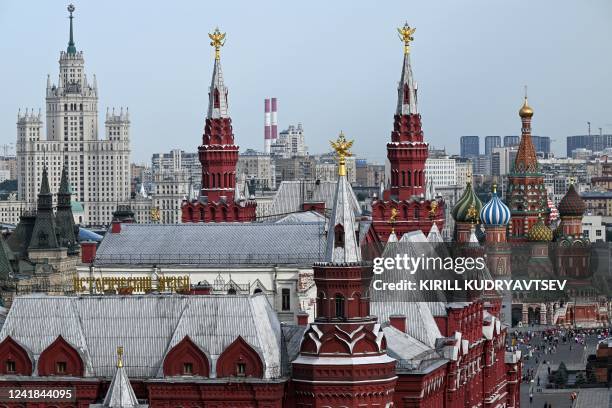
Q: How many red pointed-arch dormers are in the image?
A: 4